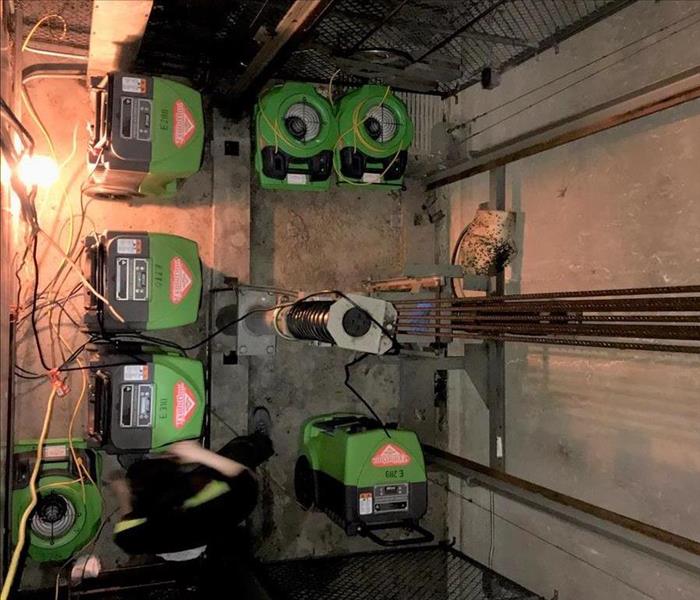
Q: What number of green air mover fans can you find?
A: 3